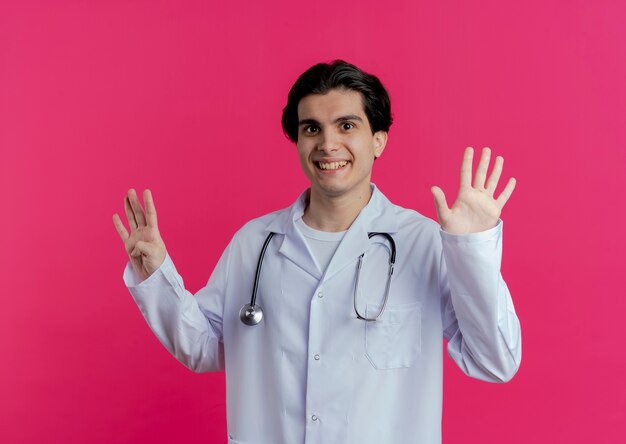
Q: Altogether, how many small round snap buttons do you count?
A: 3